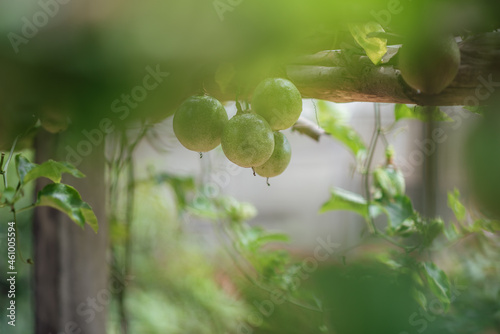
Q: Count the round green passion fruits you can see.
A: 5